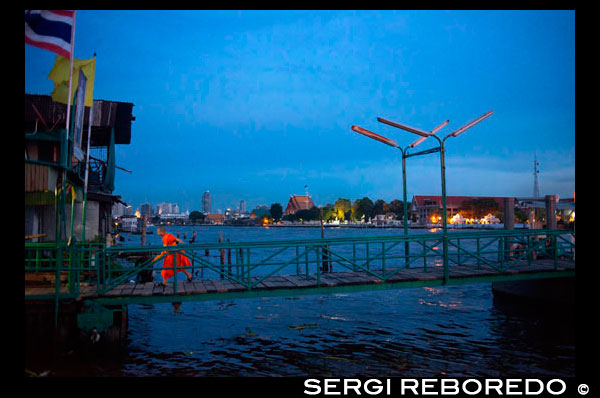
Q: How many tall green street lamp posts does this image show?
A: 2